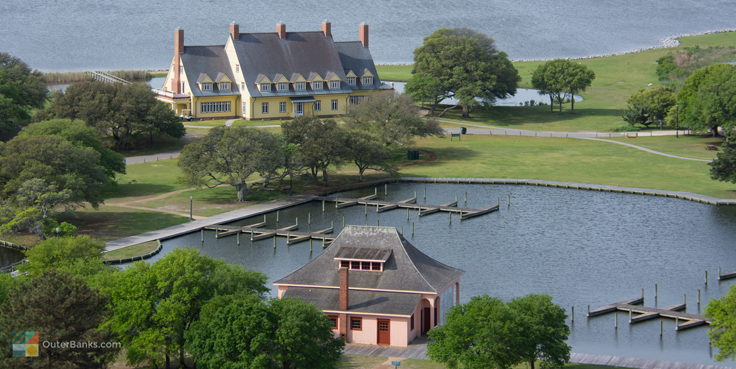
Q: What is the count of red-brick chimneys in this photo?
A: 6